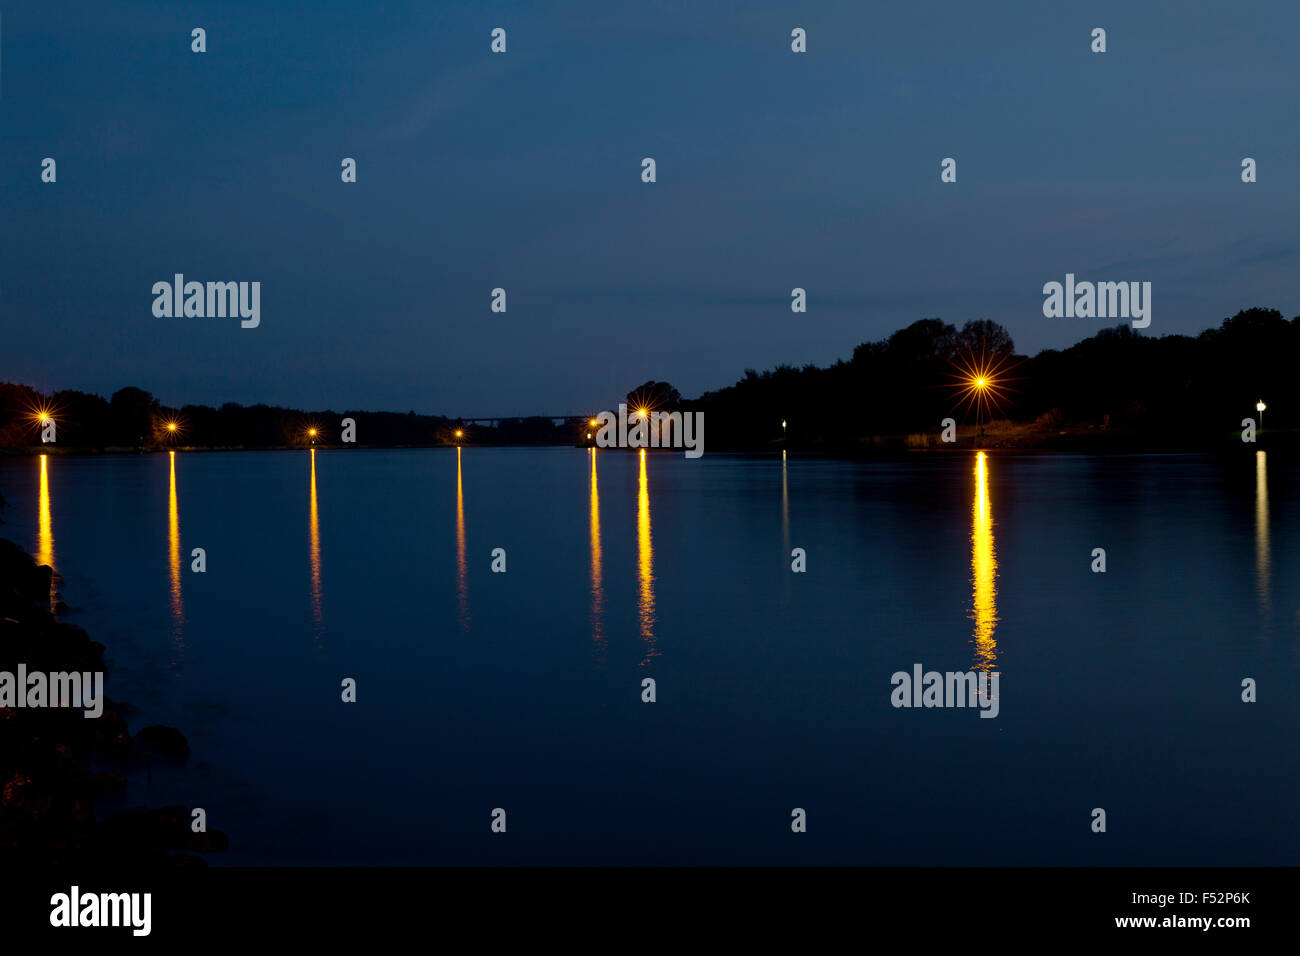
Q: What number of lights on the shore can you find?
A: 9